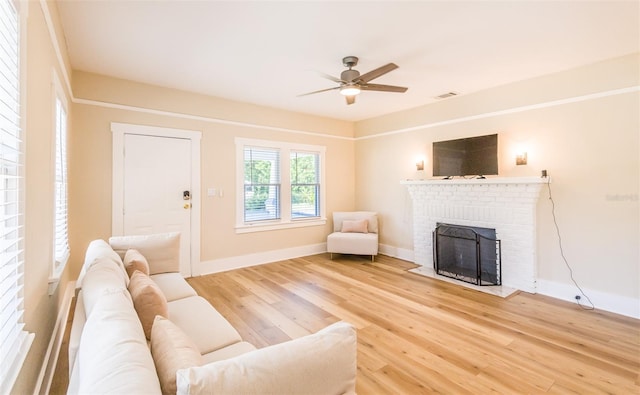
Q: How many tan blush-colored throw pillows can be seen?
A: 4